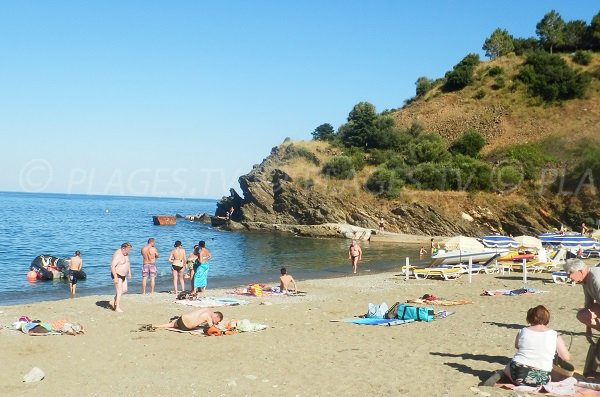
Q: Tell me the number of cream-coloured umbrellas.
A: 2